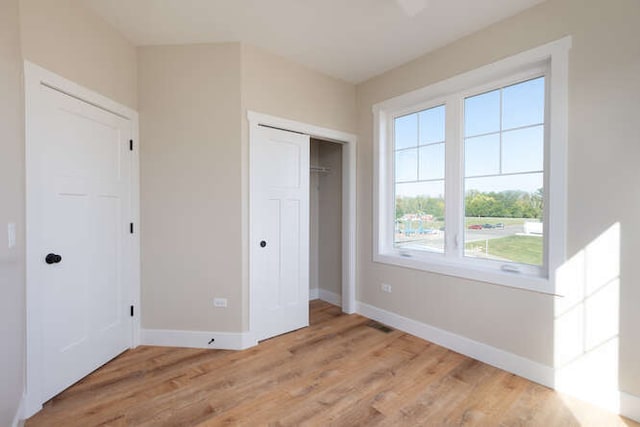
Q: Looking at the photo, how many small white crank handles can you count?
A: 2